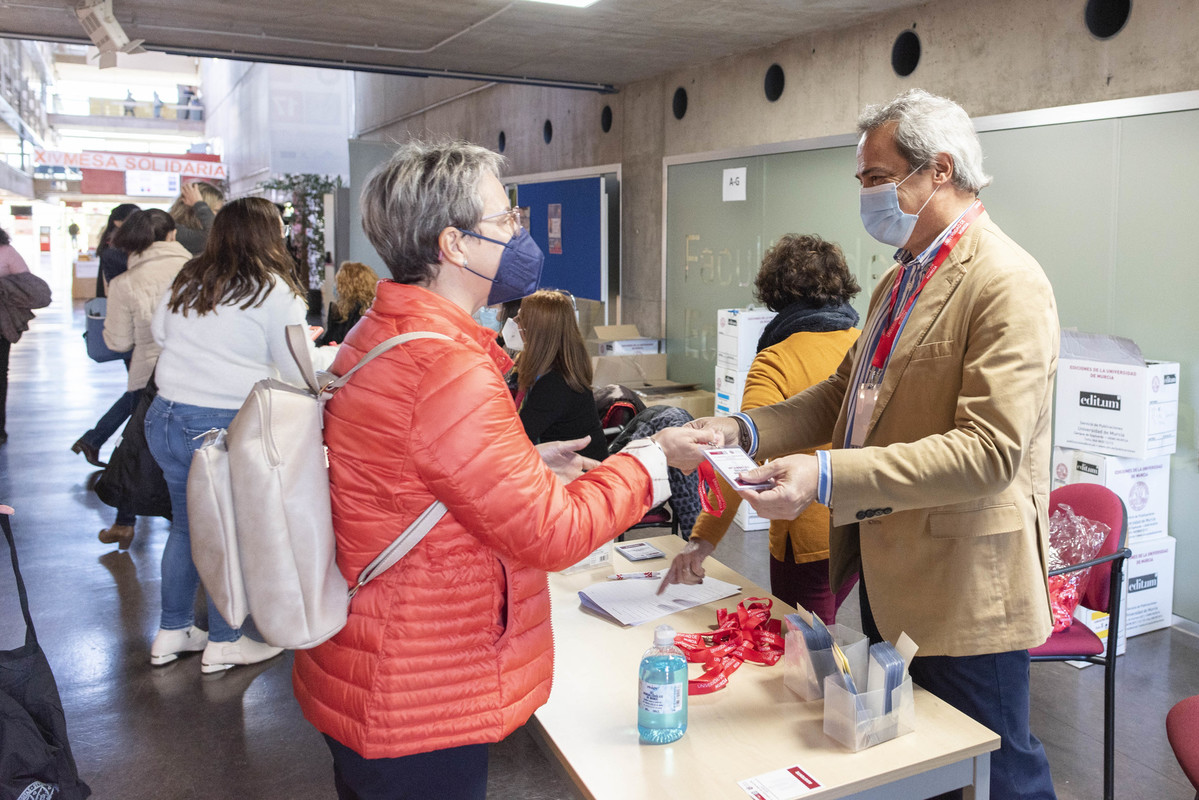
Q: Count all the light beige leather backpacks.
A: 1